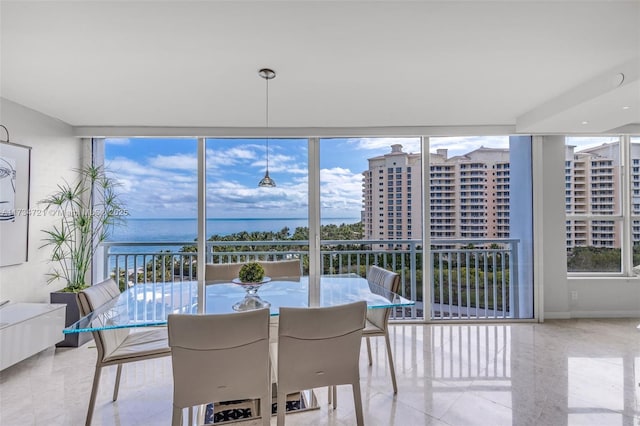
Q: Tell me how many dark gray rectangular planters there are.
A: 1